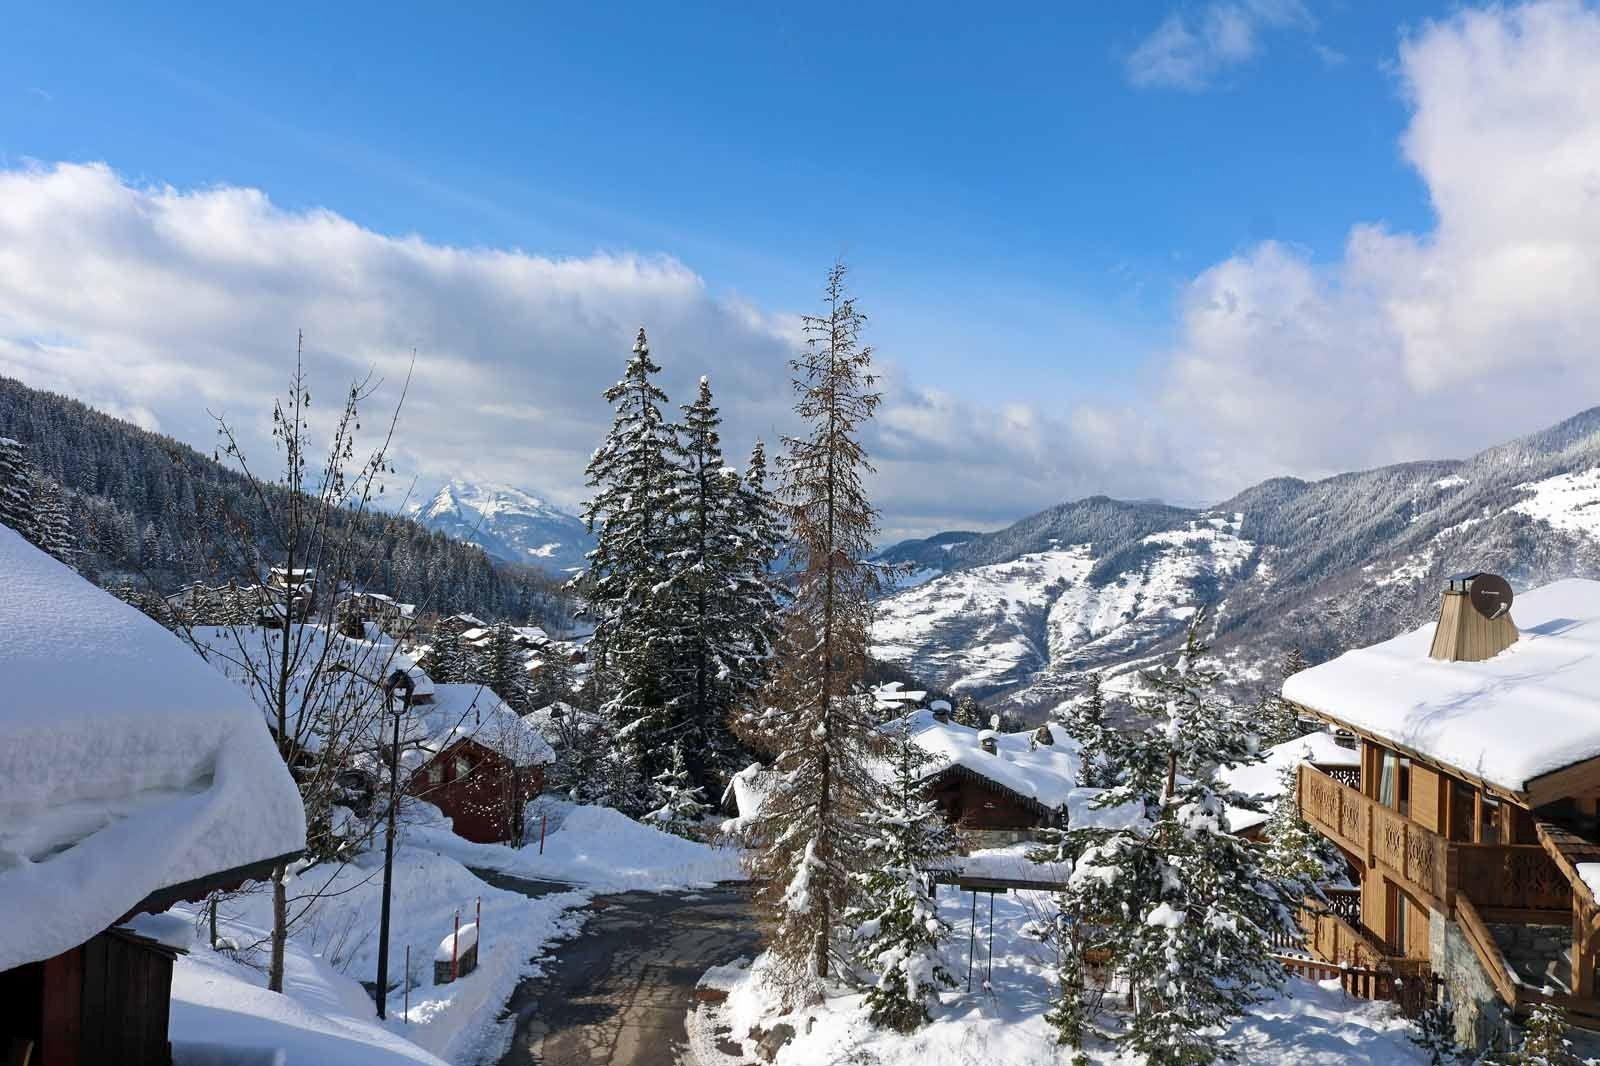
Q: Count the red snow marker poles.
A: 3